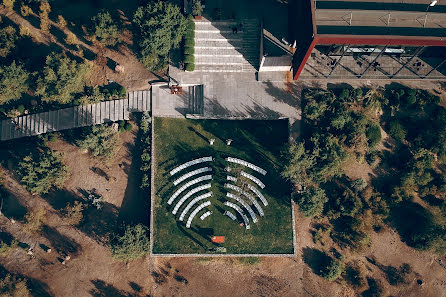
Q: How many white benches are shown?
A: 14